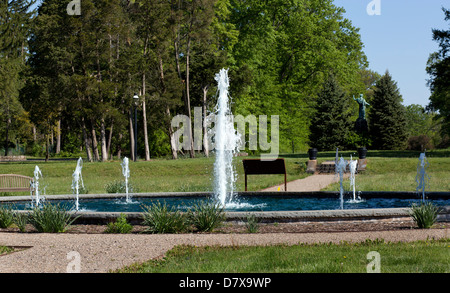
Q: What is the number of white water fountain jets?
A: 7